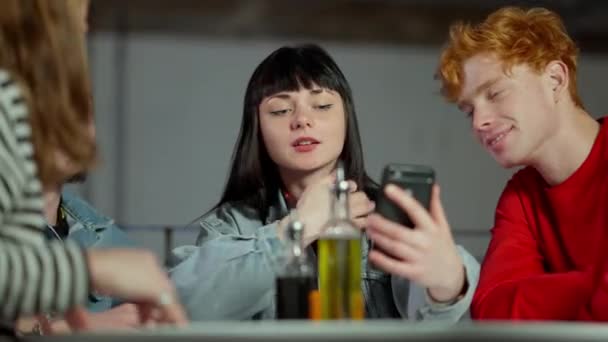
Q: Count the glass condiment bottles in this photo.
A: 2